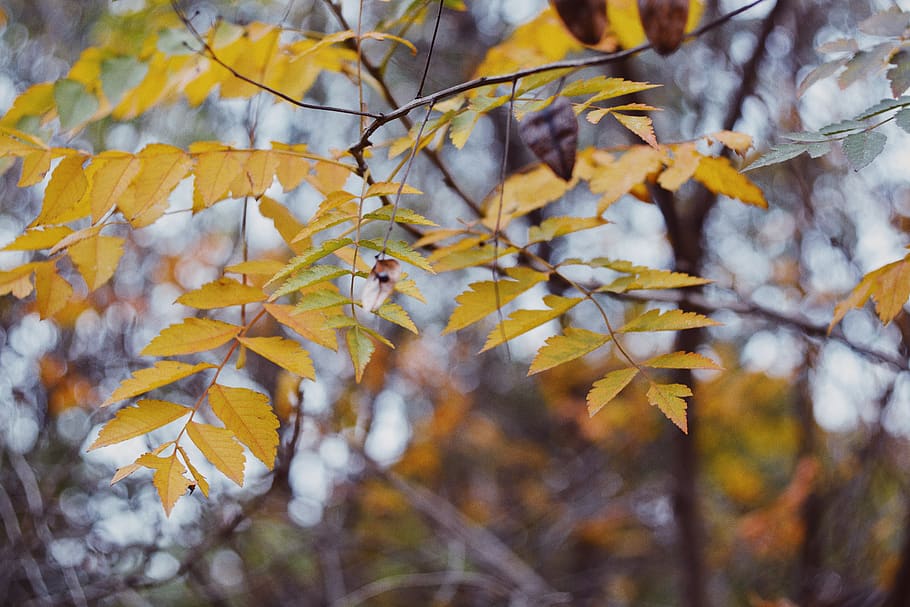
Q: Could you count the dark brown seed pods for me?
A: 3